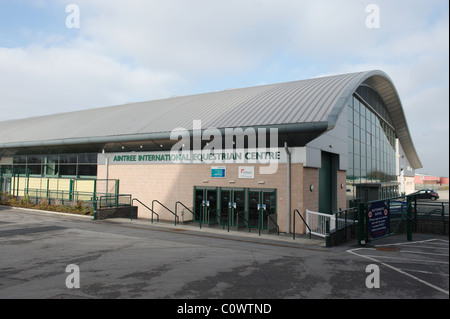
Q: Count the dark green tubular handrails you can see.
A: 7